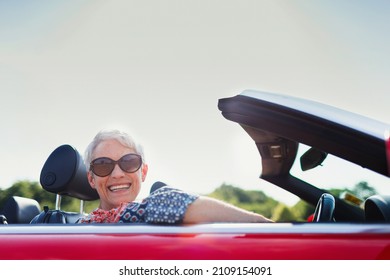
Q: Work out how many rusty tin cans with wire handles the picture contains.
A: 0